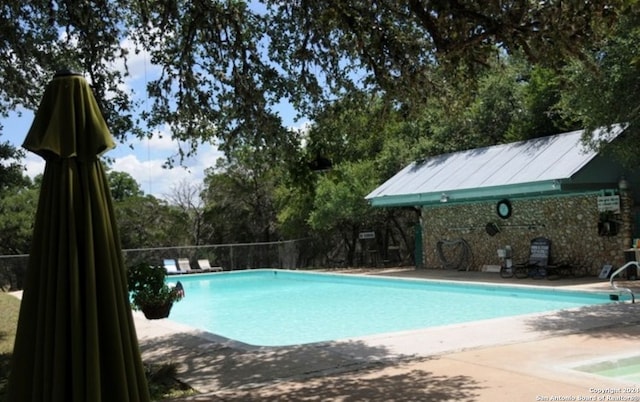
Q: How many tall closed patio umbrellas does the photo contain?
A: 1